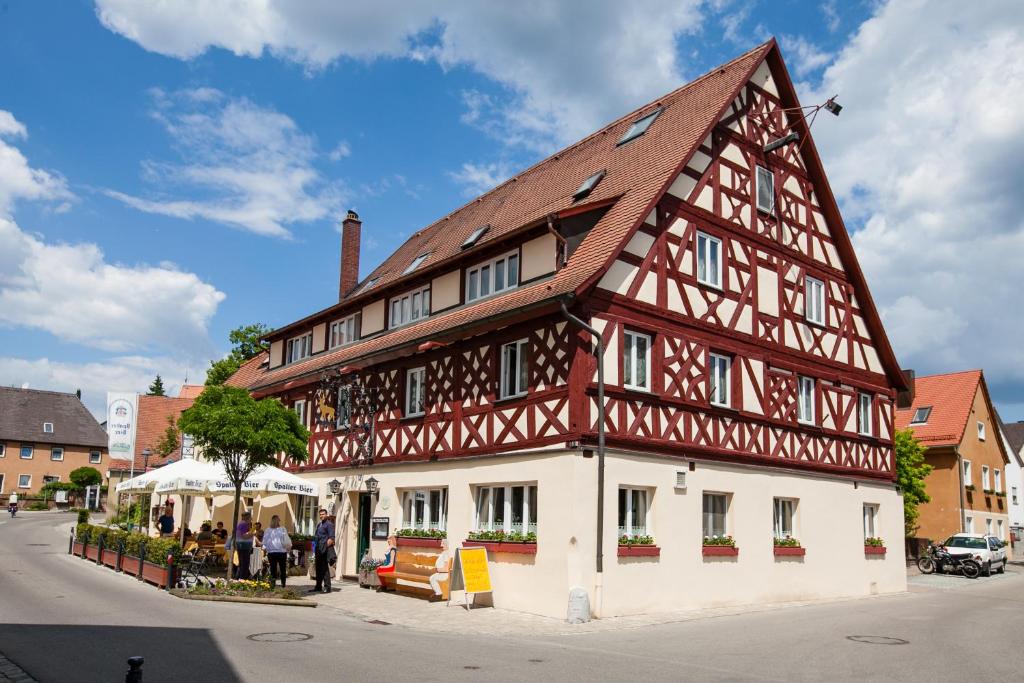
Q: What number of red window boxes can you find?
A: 6